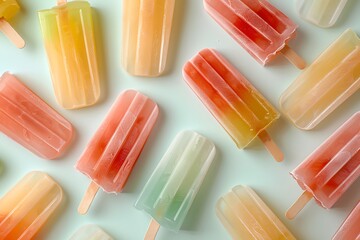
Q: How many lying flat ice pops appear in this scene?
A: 15